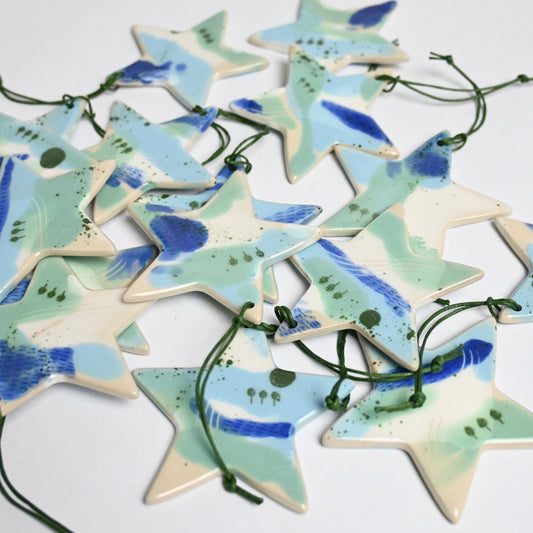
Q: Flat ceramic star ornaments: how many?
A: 15